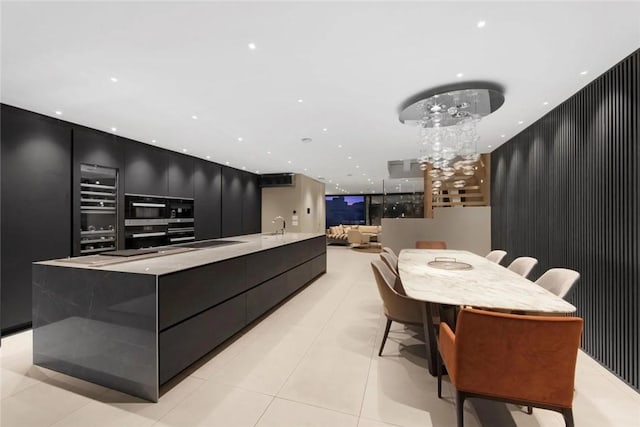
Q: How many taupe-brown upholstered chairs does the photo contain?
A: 3